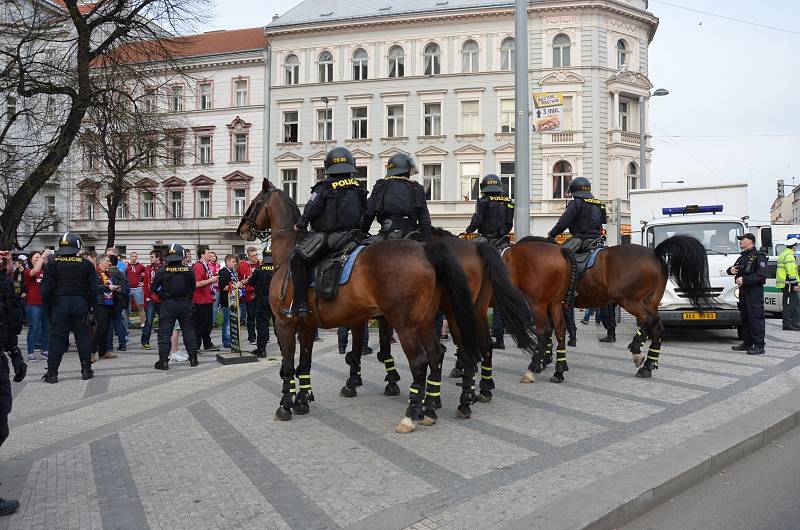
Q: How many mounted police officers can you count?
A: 4